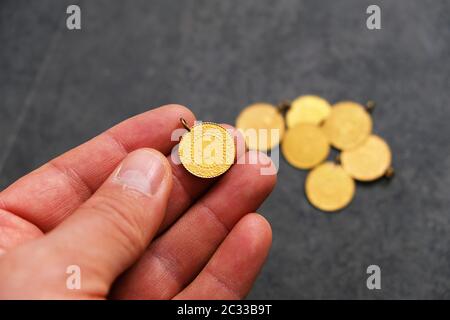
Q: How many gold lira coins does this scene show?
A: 7